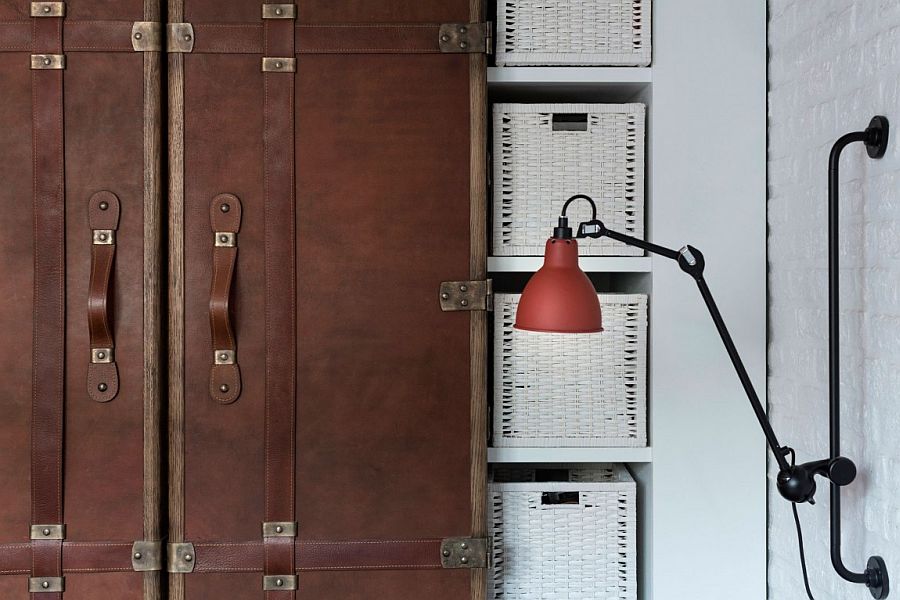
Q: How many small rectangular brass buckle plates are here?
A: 12